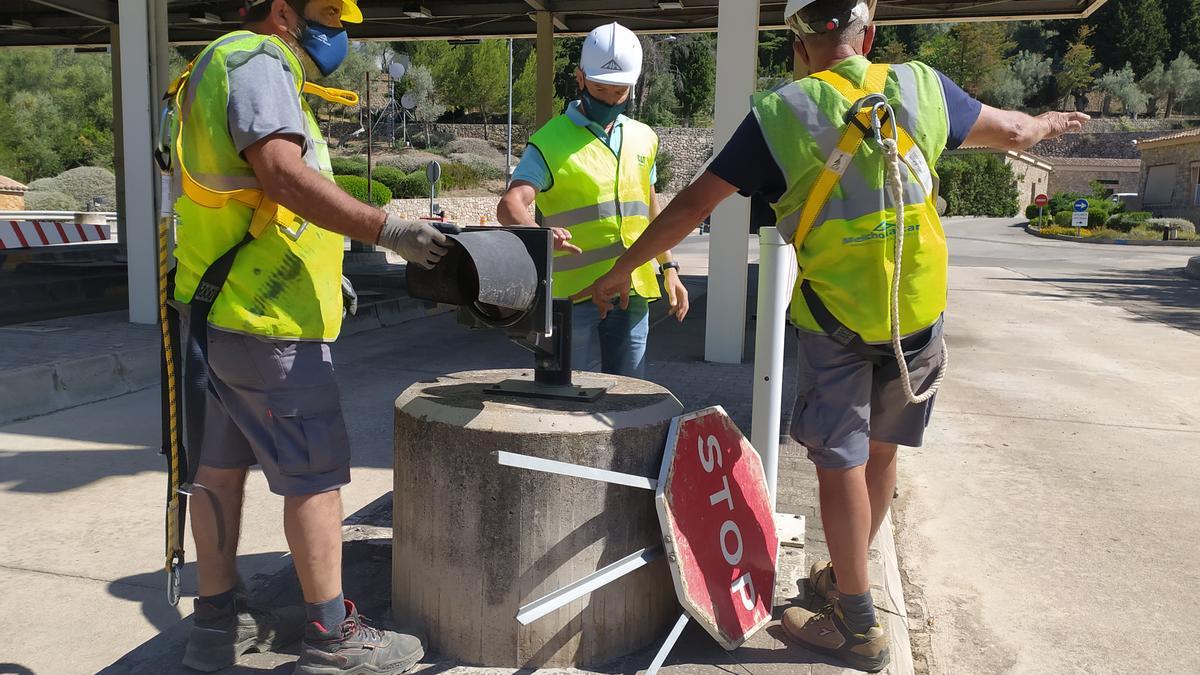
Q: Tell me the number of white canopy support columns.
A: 2